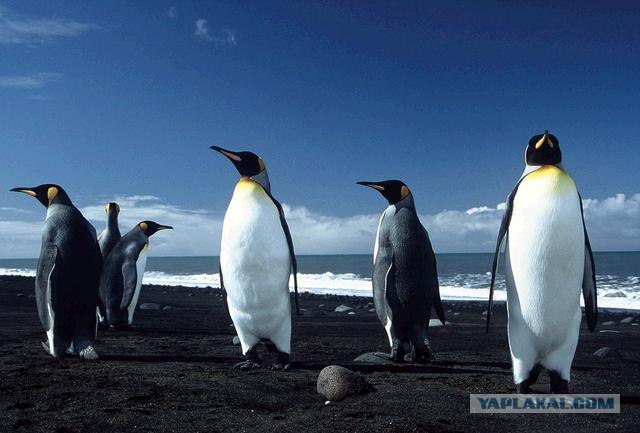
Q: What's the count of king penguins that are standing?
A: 6